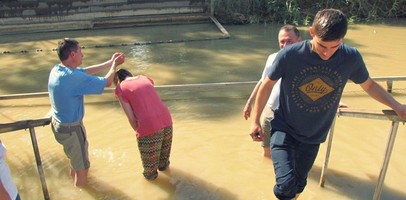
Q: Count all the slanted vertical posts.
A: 3